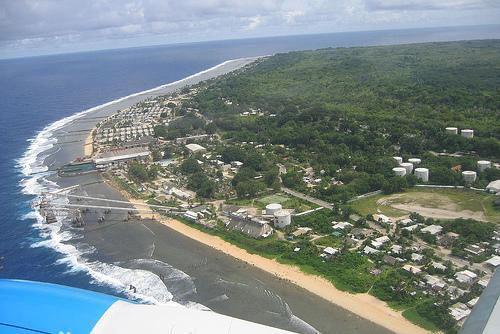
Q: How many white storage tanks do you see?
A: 11